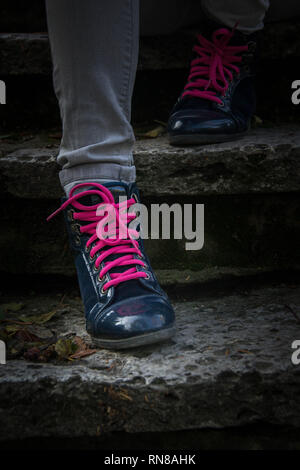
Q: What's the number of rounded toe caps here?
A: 2